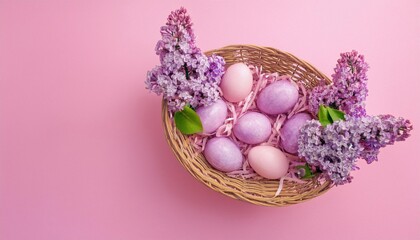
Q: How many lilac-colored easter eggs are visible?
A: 5